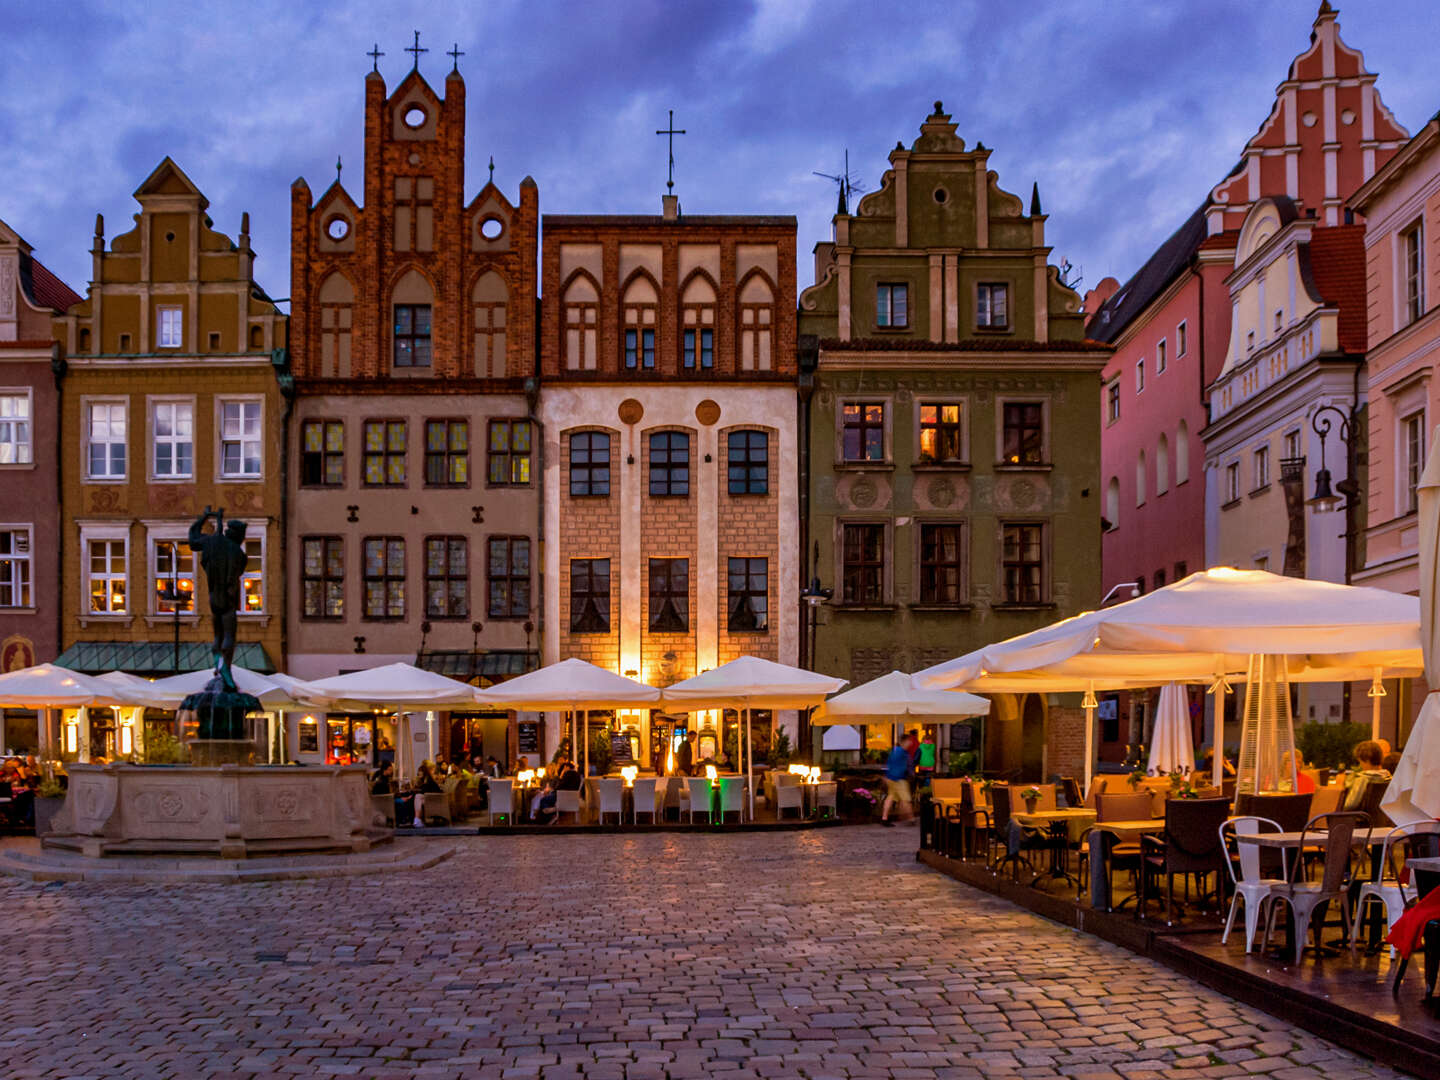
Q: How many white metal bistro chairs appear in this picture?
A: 2